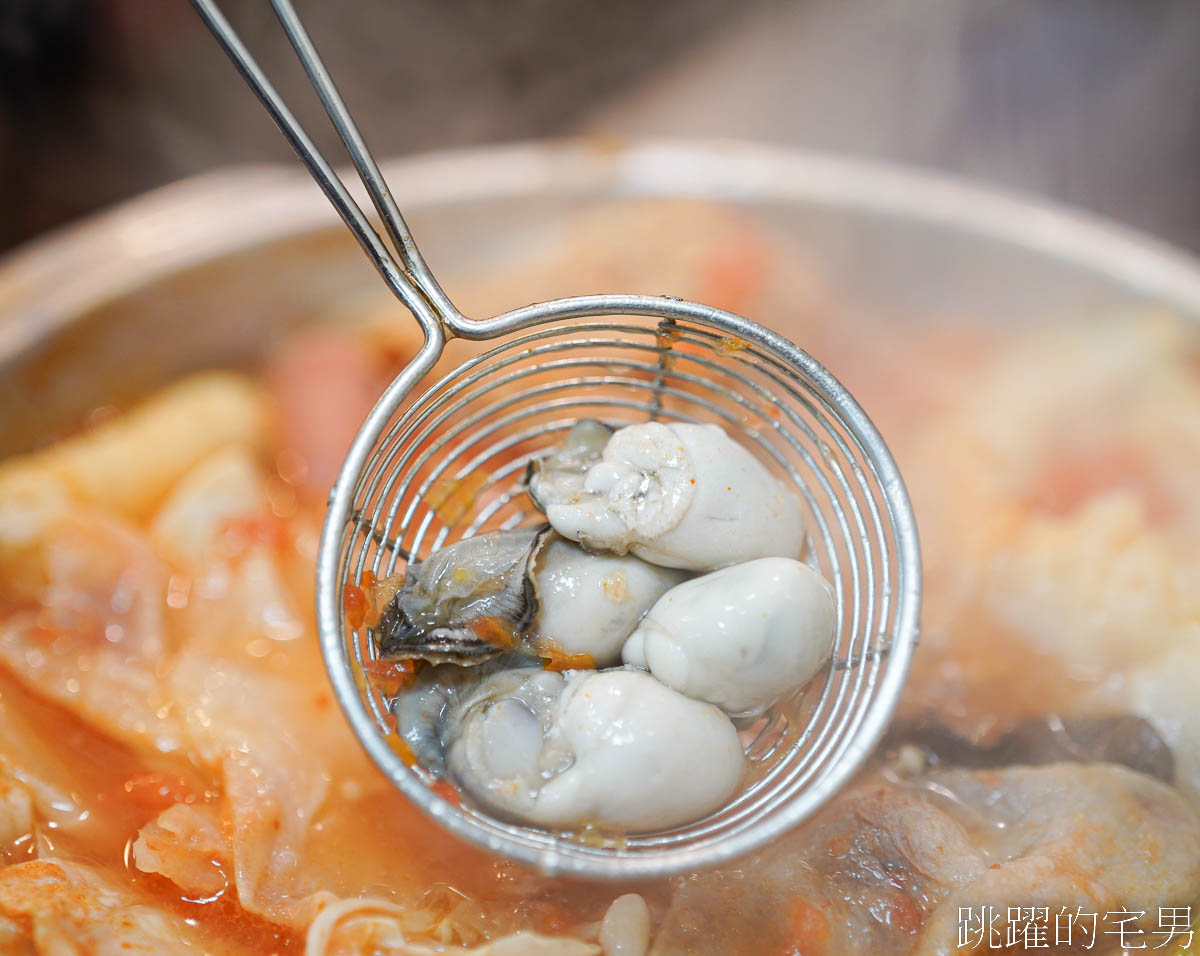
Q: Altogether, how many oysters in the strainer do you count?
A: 4